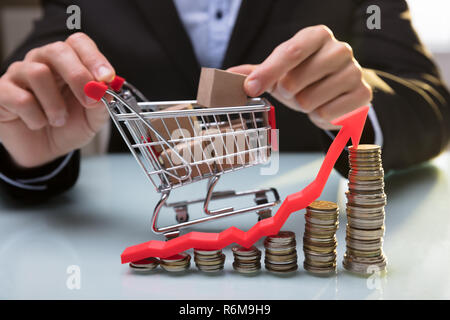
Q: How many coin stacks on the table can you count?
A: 7